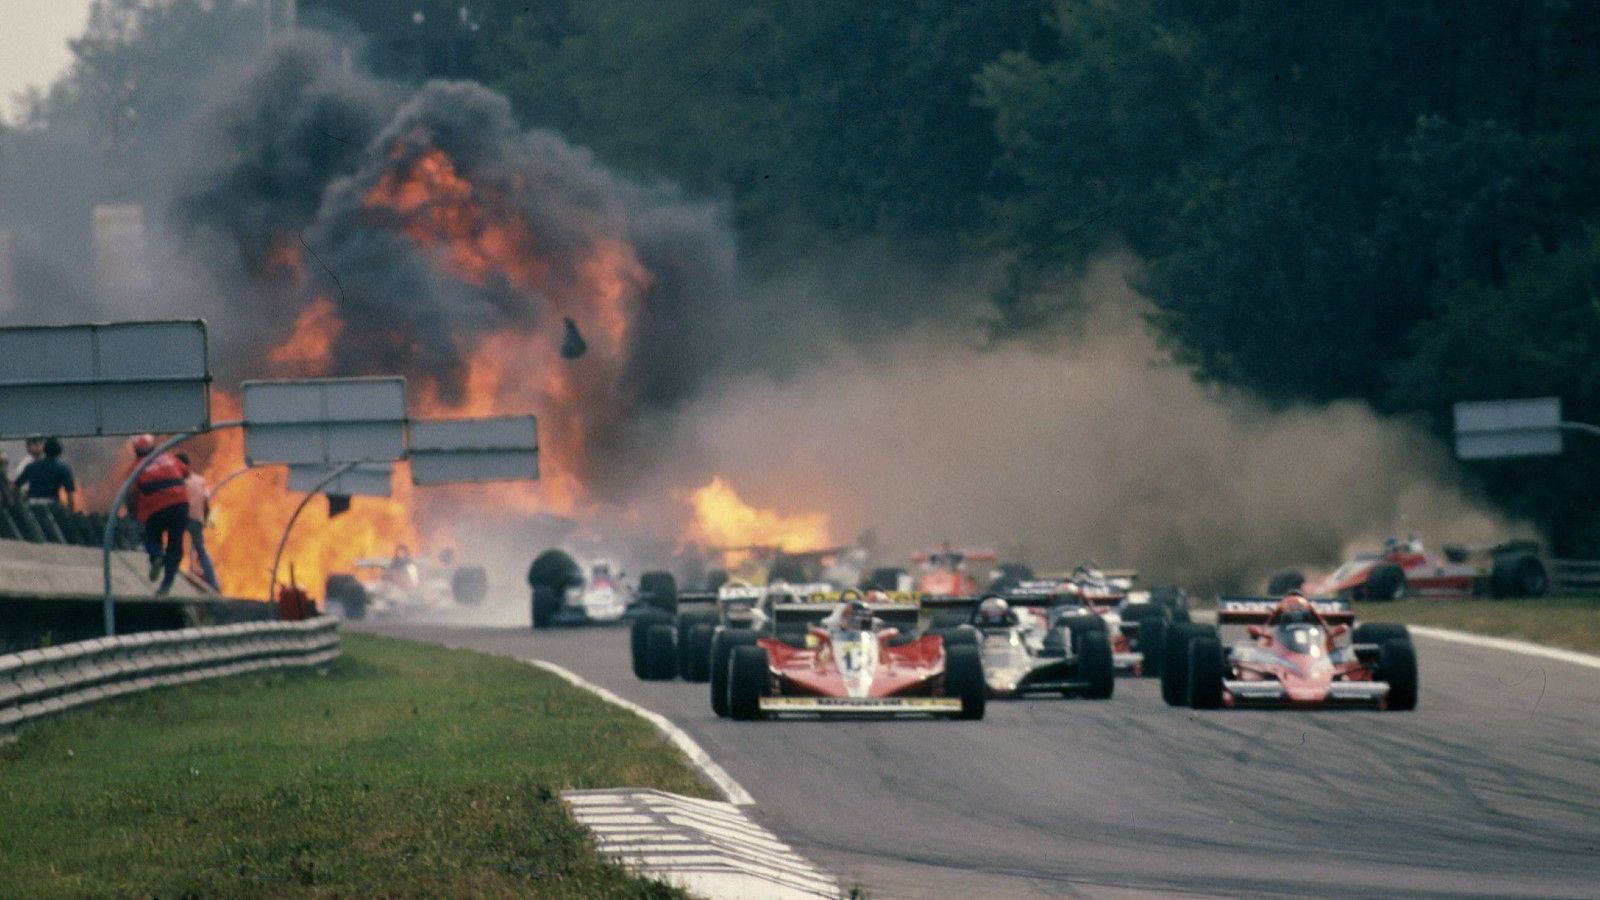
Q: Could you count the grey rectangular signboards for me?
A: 5